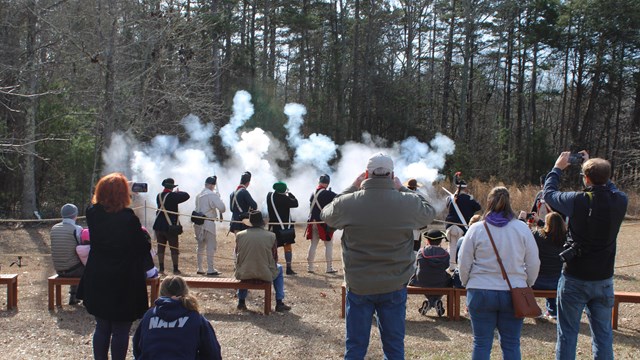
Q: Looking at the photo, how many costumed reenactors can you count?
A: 8